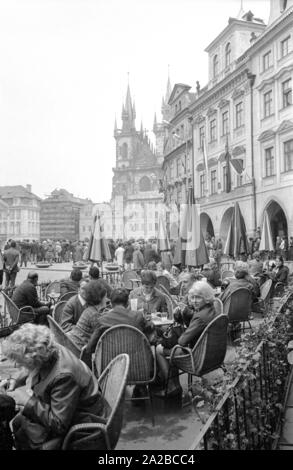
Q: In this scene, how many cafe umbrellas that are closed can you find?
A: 5